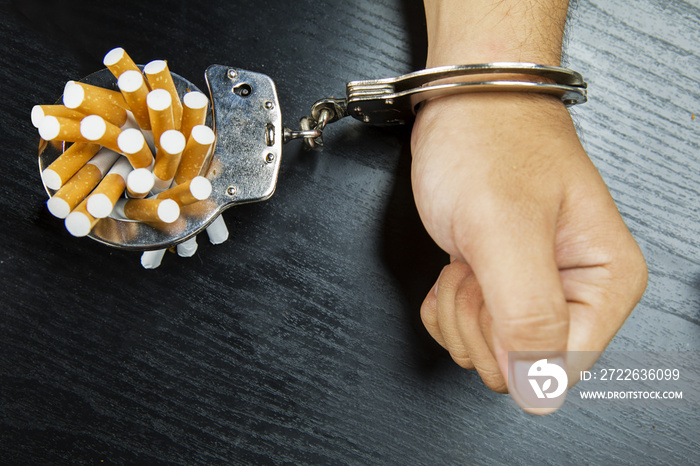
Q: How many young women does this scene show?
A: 0